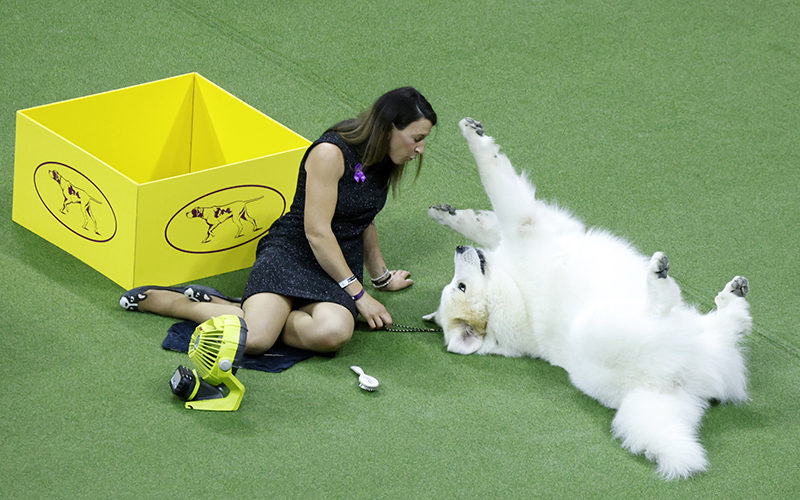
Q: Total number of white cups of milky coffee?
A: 0